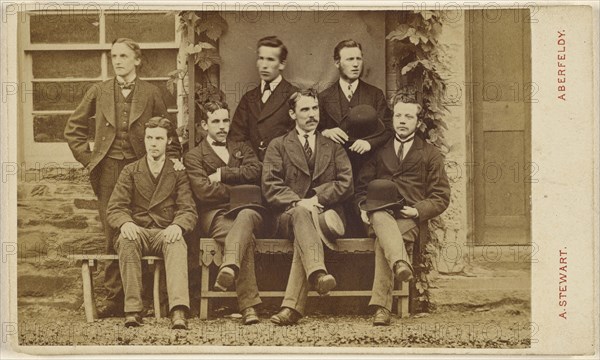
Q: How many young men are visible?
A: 7